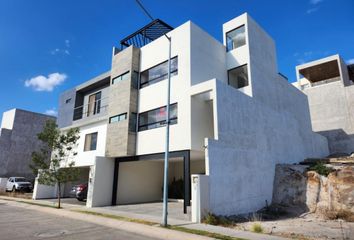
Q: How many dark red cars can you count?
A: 1